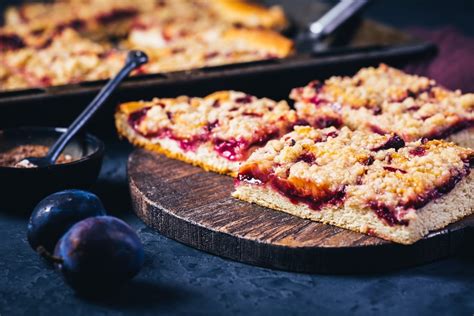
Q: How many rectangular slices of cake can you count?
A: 3